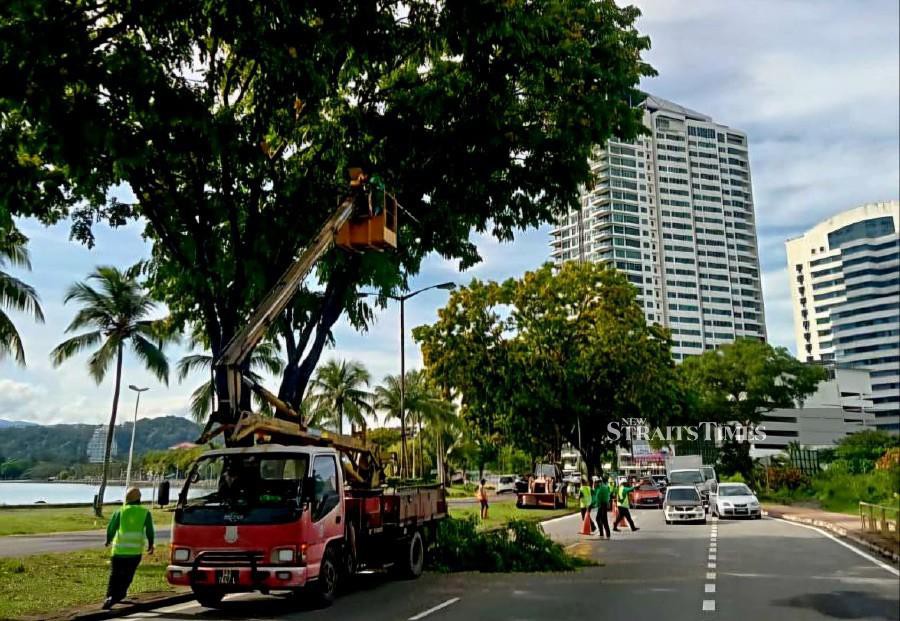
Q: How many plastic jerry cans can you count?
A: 0